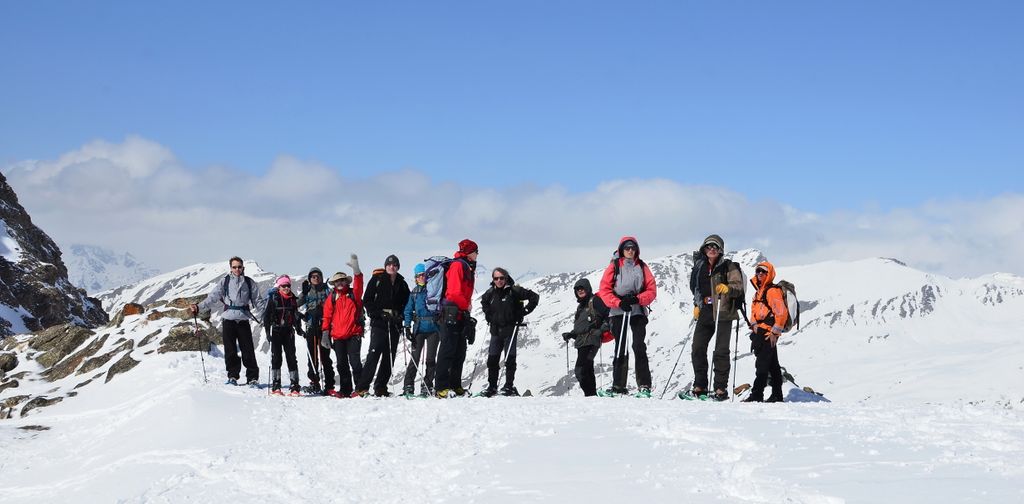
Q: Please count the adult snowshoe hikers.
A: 12